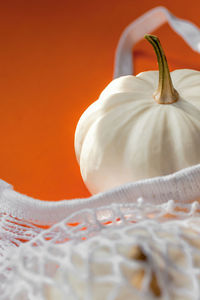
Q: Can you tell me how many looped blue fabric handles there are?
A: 0